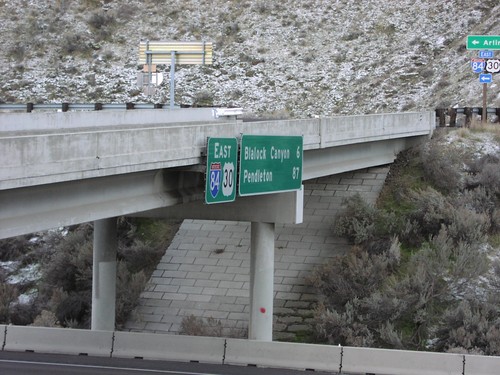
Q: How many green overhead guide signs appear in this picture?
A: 2